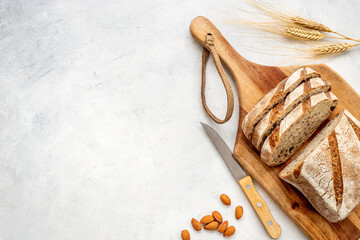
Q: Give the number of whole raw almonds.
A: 9